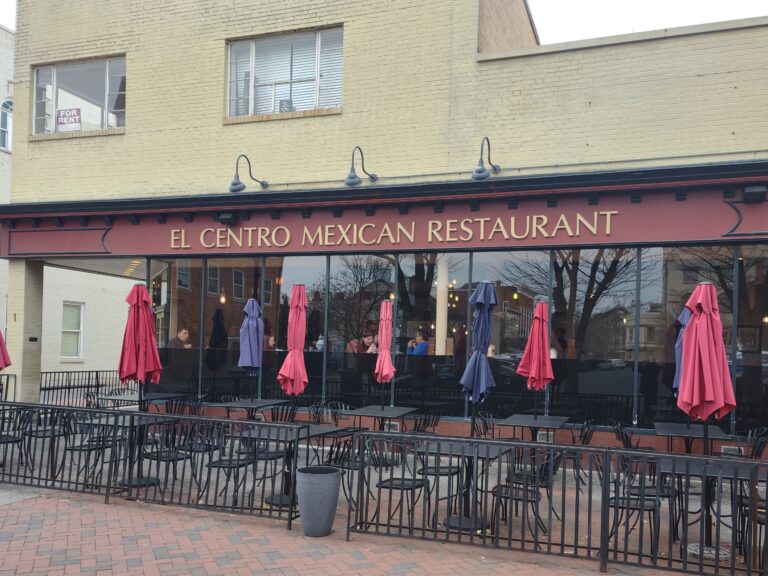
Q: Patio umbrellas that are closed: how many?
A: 9